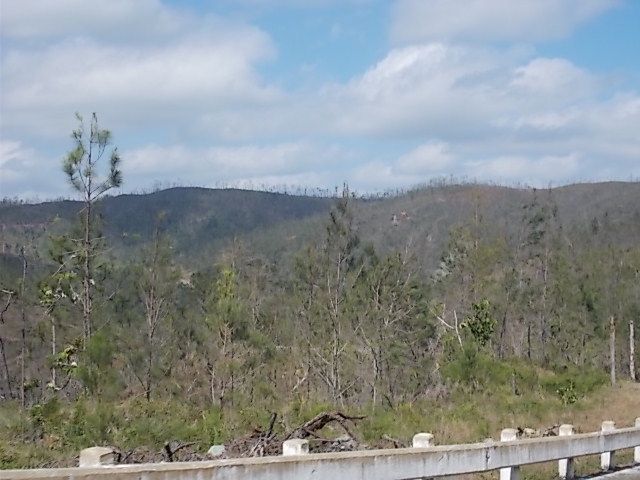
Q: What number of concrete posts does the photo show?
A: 7